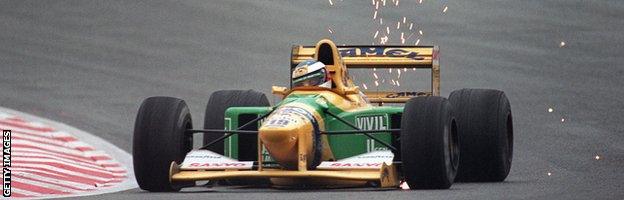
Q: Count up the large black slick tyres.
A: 4